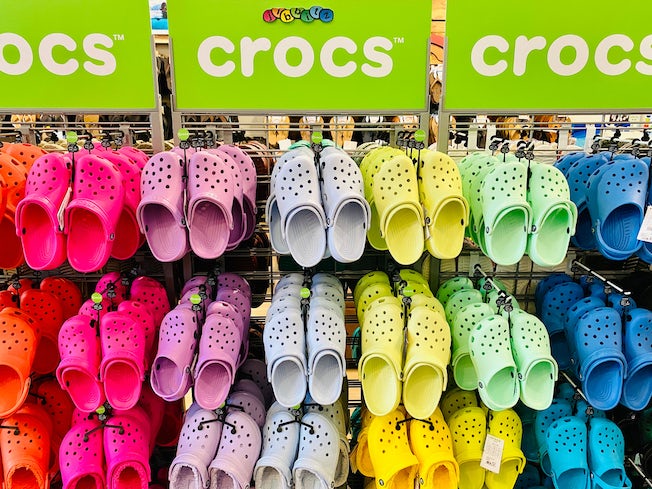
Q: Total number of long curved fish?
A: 0